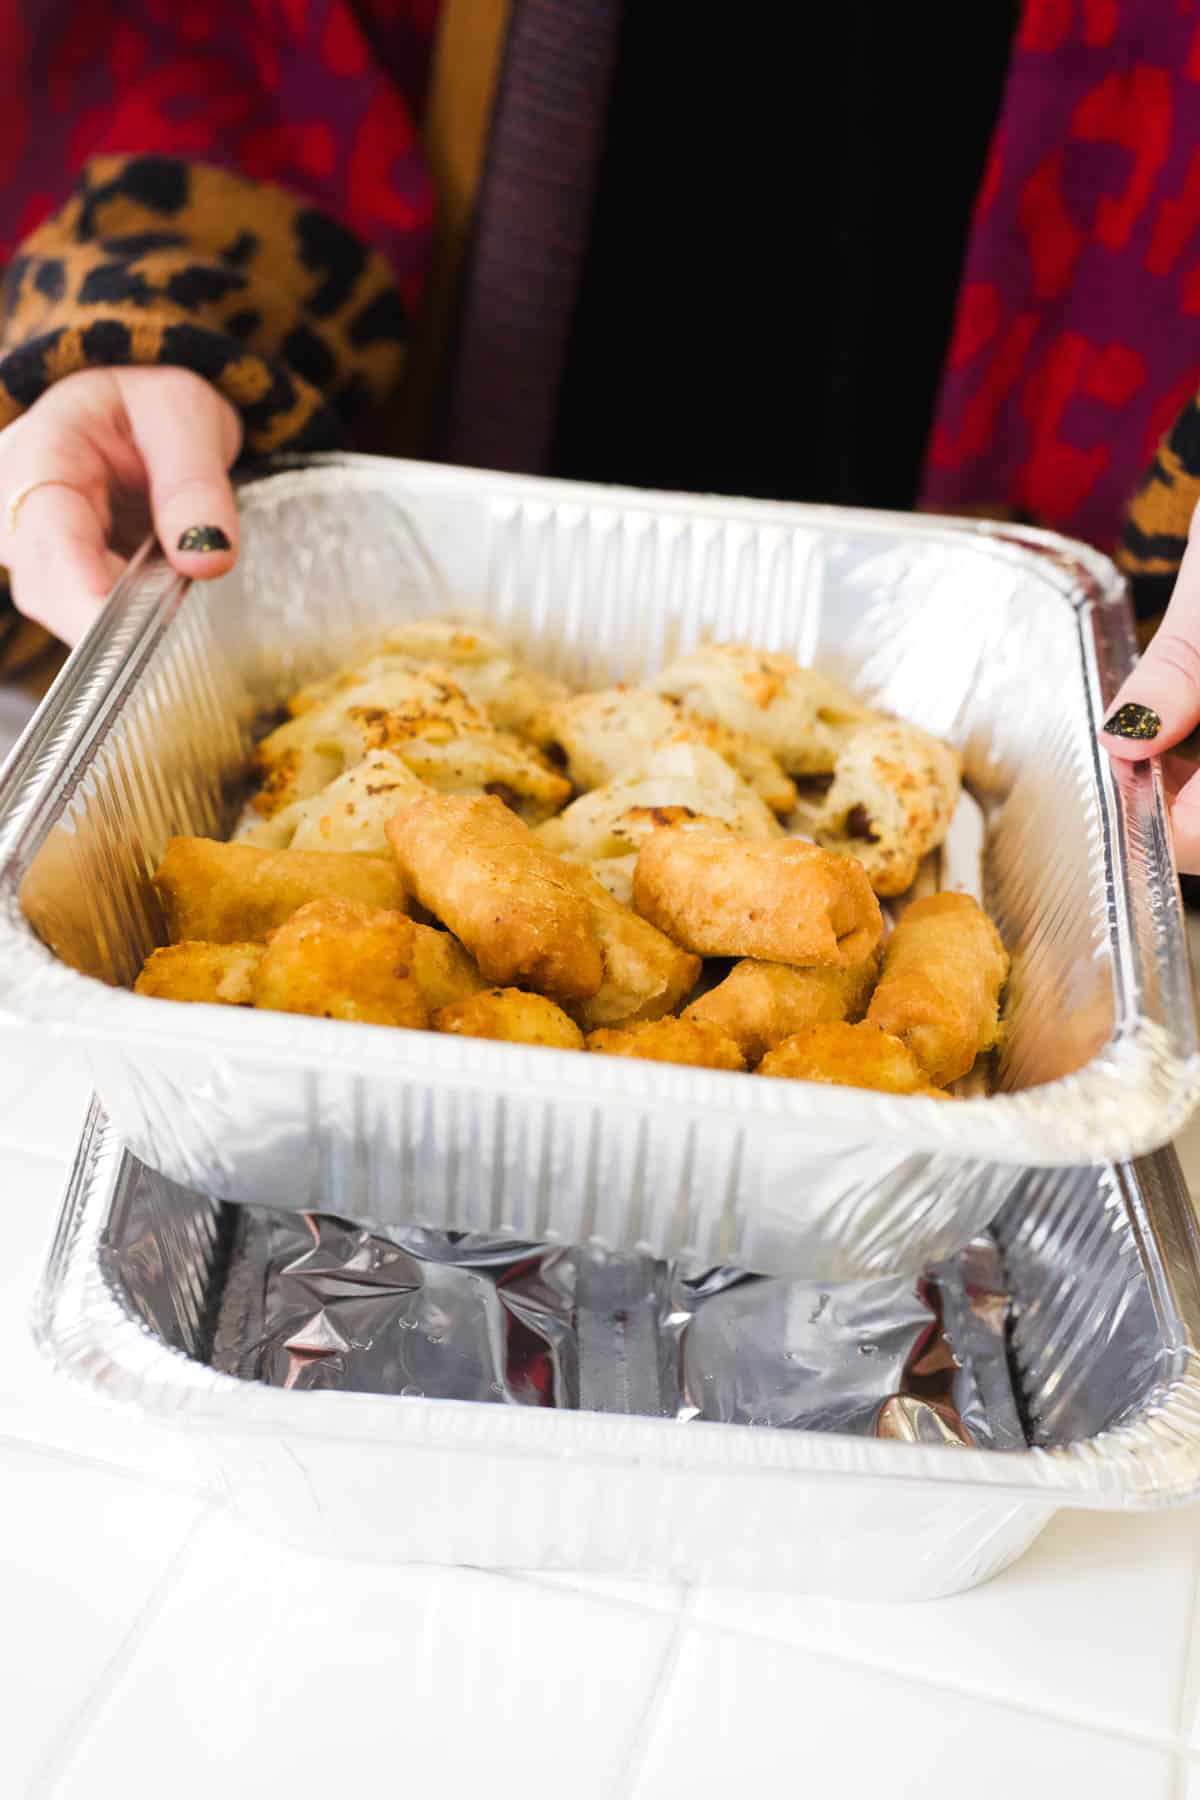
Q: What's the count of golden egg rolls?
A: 6